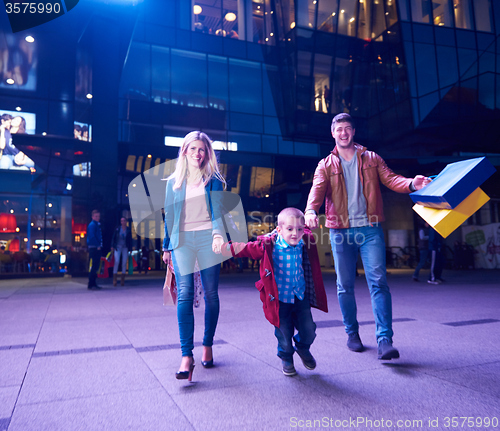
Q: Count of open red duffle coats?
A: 1